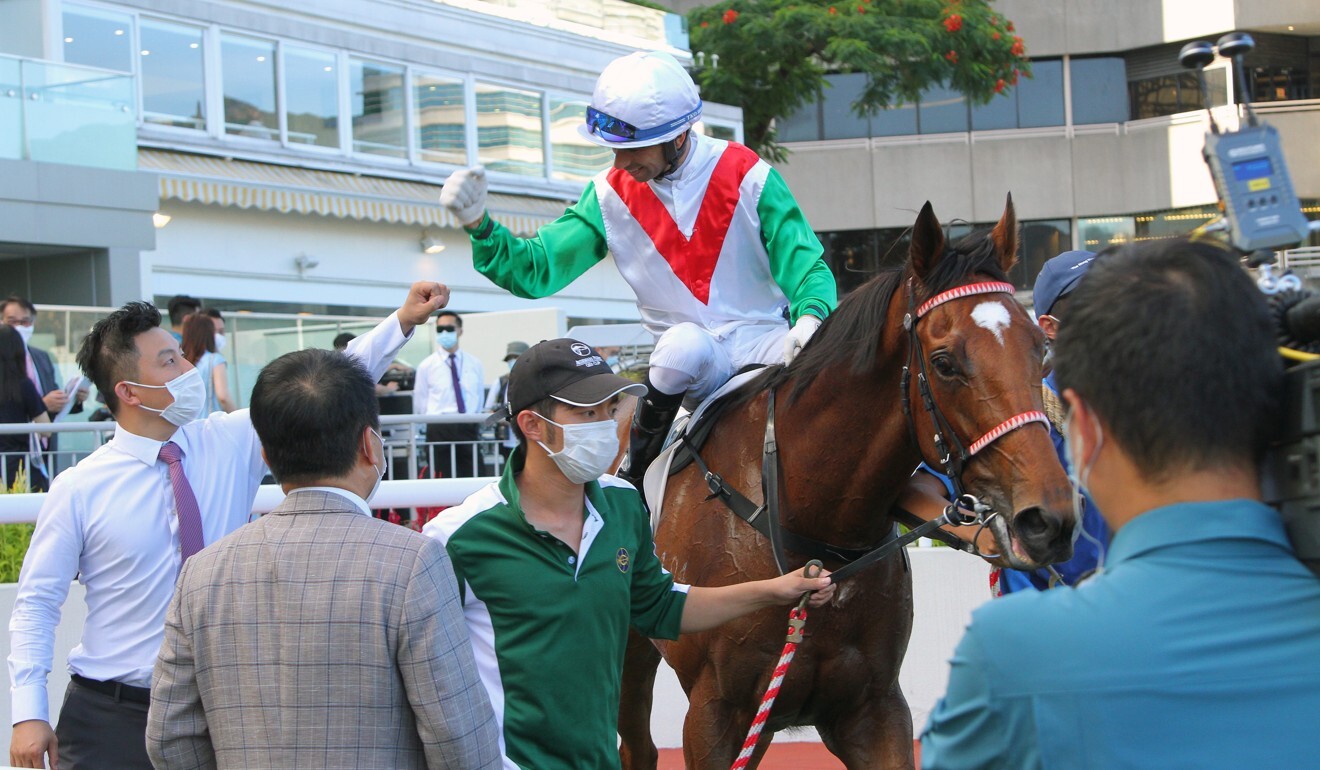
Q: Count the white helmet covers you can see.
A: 1